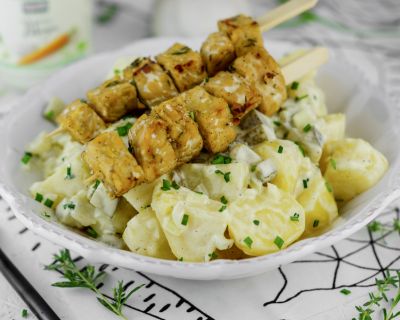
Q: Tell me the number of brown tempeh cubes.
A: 12